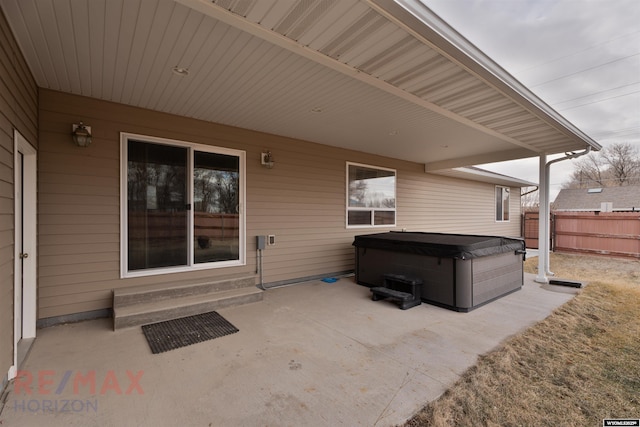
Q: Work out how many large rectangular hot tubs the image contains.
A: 1